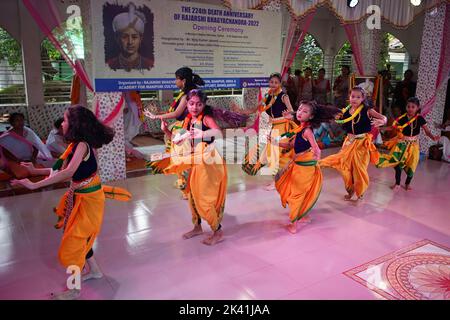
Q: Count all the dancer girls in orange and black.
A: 7